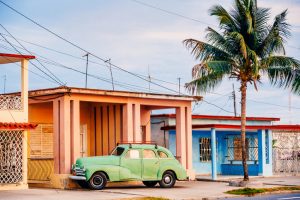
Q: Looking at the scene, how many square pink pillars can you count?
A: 7